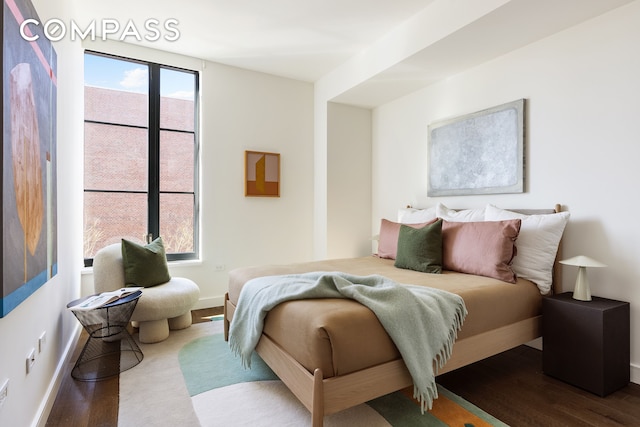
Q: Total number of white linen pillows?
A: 3